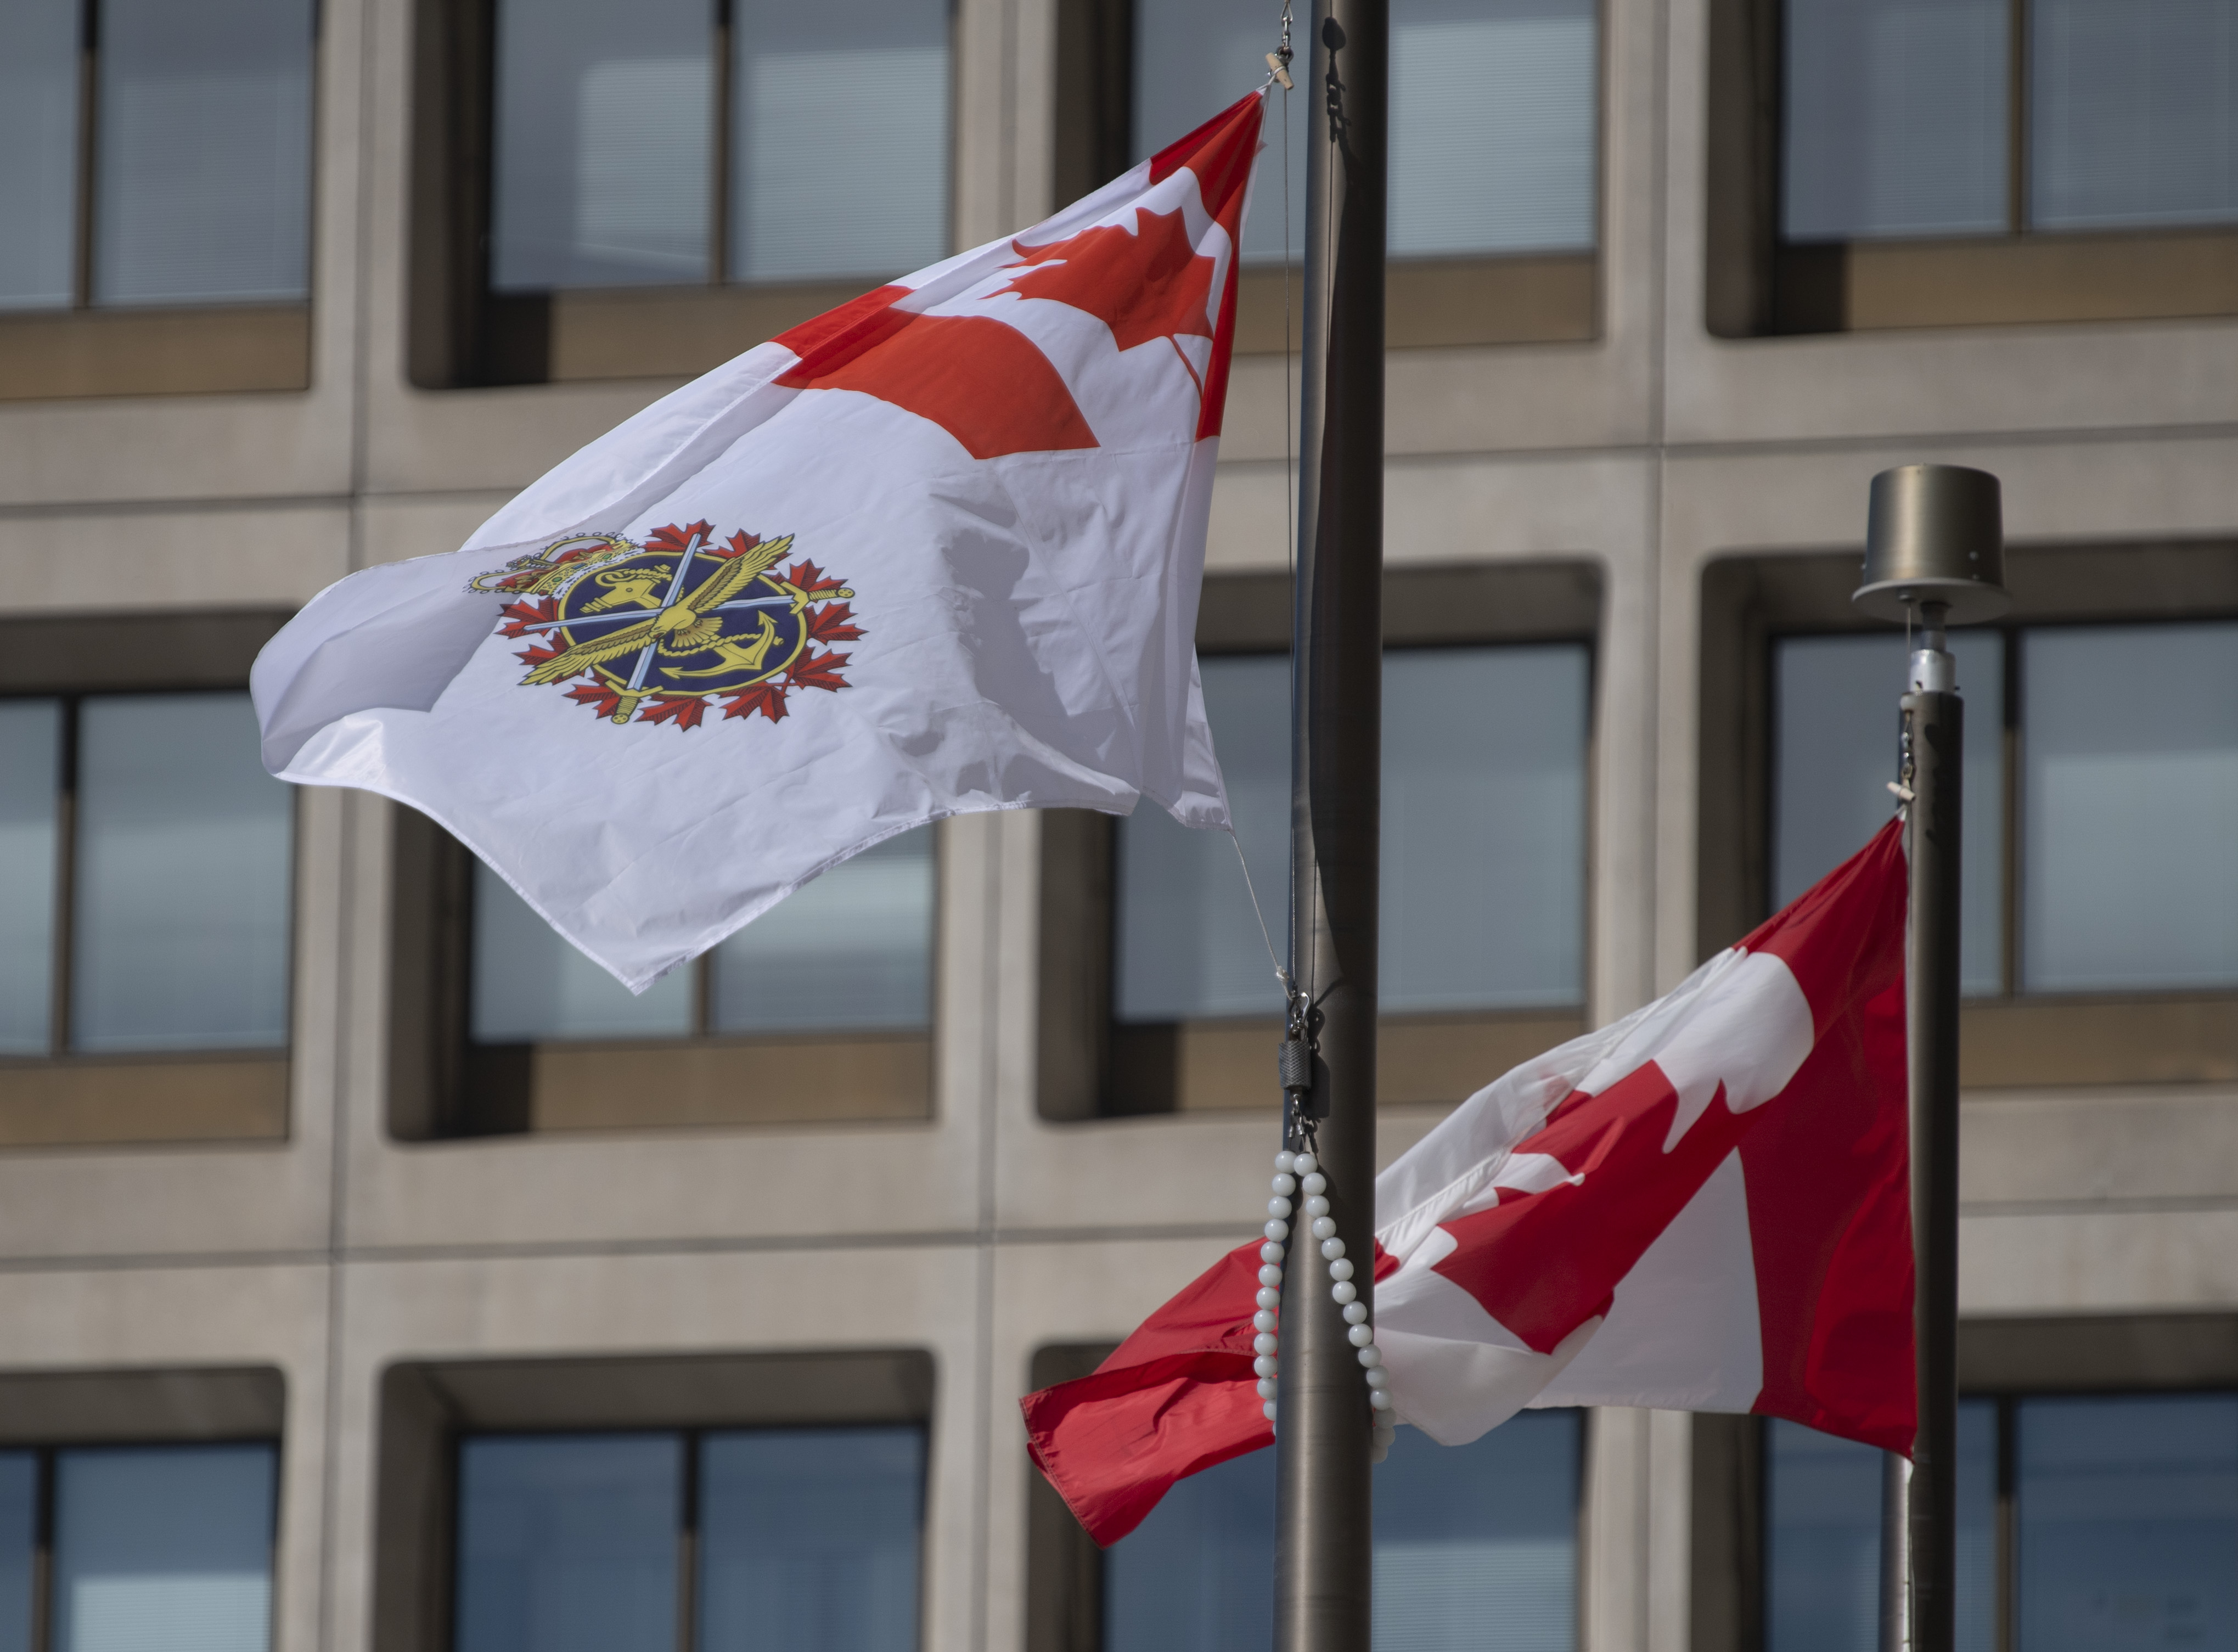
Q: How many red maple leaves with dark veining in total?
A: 10